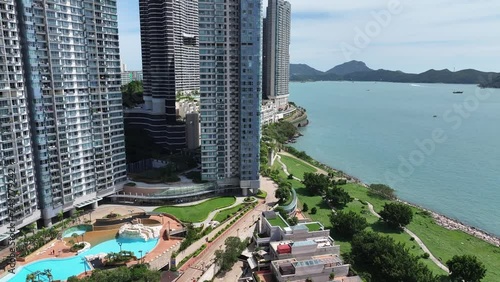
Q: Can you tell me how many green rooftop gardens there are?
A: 2